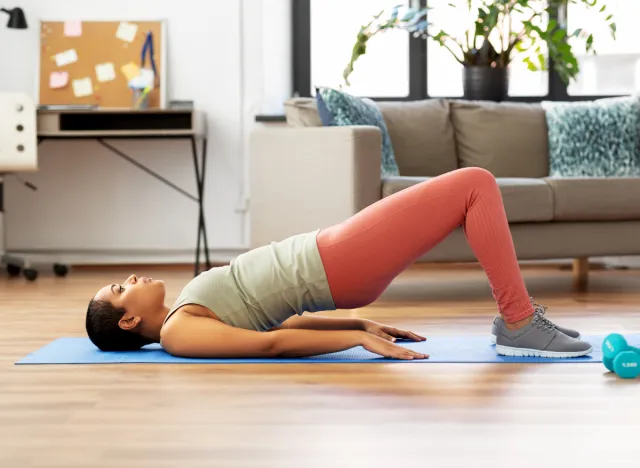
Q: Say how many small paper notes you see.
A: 7